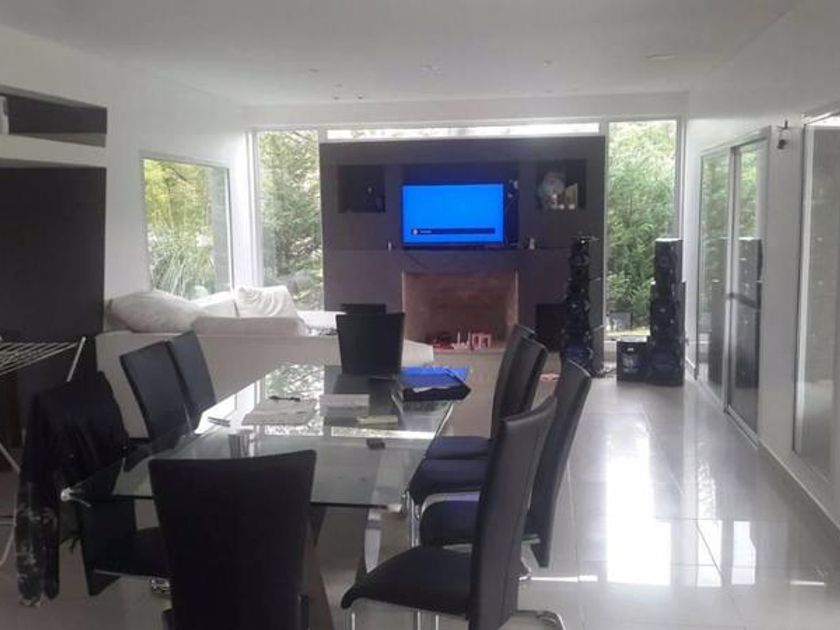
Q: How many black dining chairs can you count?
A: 9